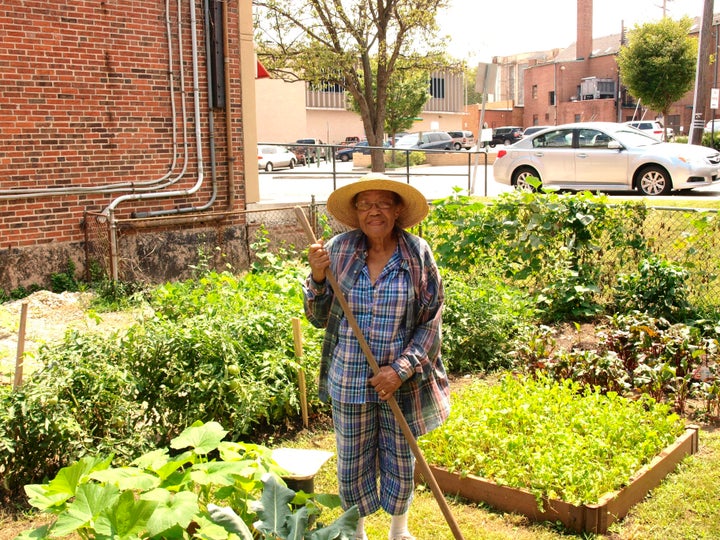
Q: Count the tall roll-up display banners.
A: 0